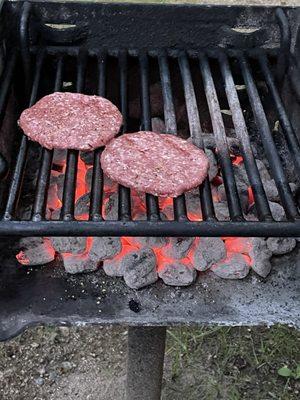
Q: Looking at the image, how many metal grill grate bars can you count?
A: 12